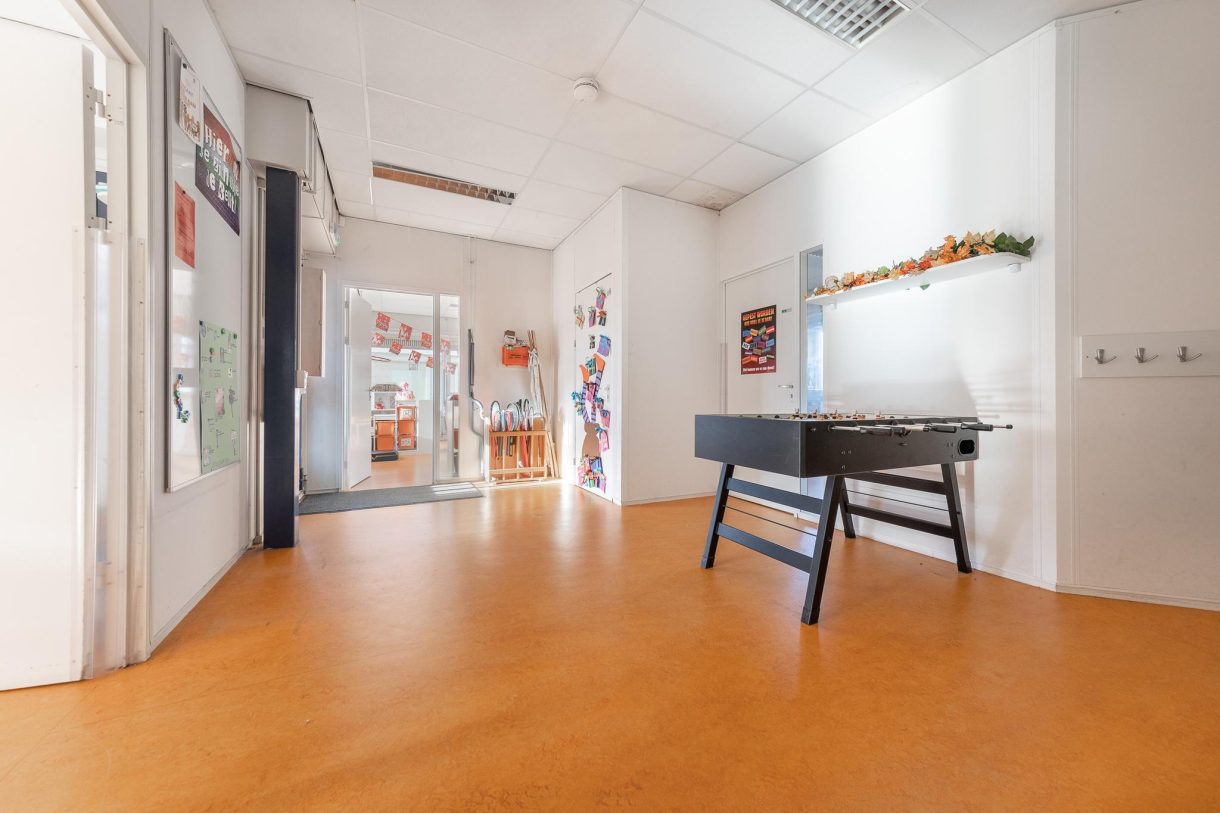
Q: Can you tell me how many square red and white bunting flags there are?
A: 9